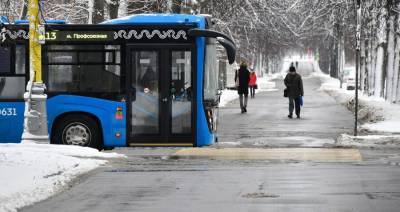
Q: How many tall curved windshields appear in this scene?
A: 1